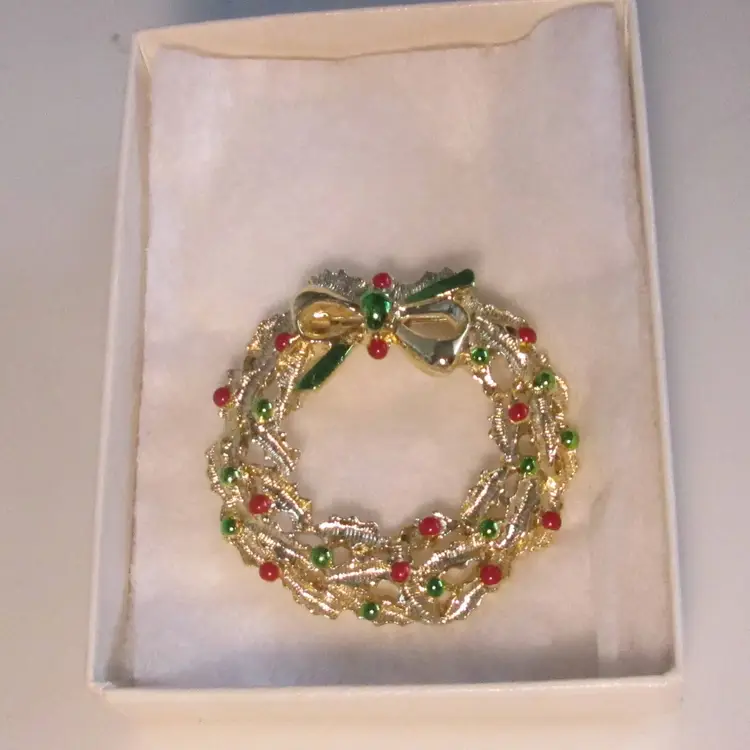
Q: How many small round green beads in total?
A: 11